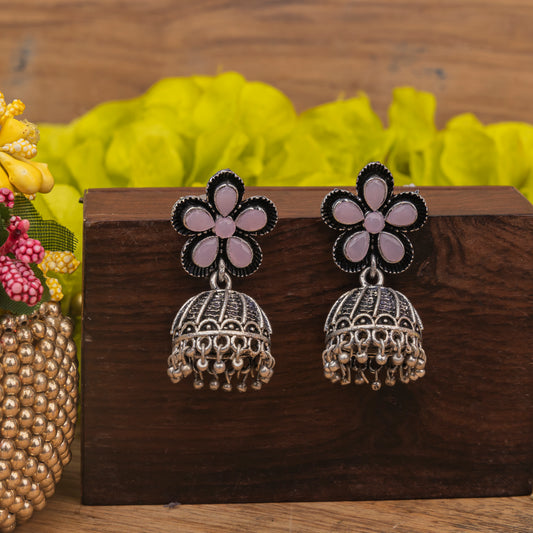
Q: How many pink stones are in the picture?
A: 12